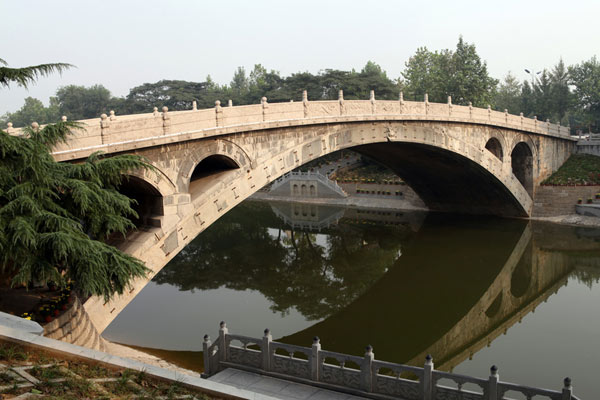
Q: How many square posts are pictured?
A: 8